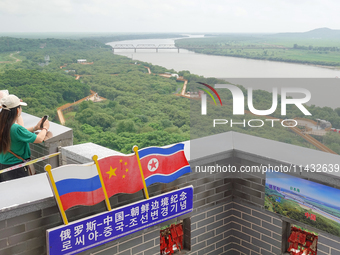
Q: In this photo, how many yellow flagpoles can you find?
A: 3